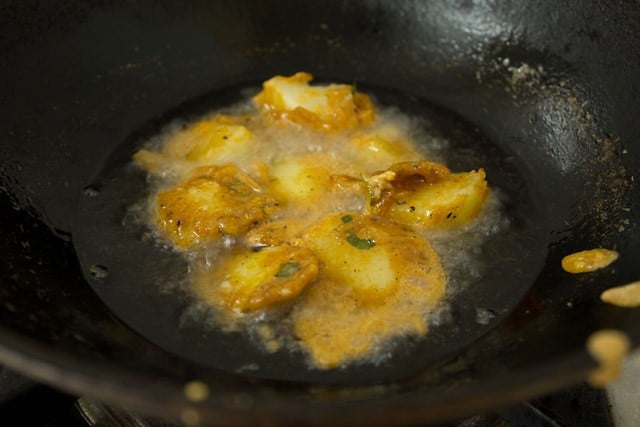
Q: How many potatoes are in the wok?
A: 8